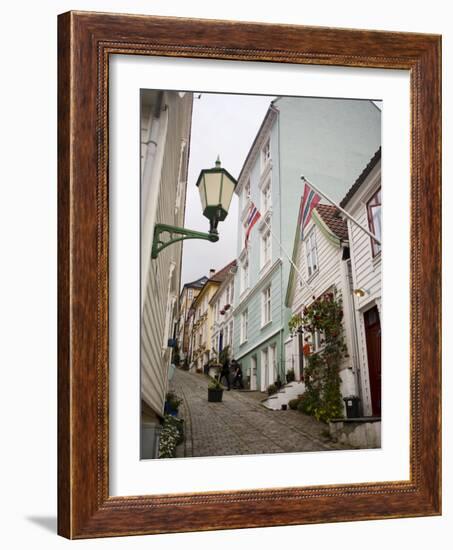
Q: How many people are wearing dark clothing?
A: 2